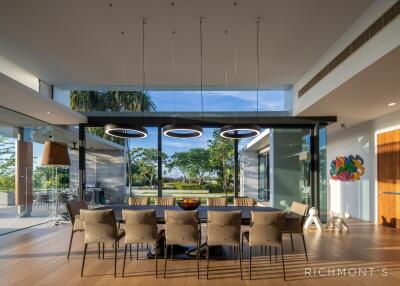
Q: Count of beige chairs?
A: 12